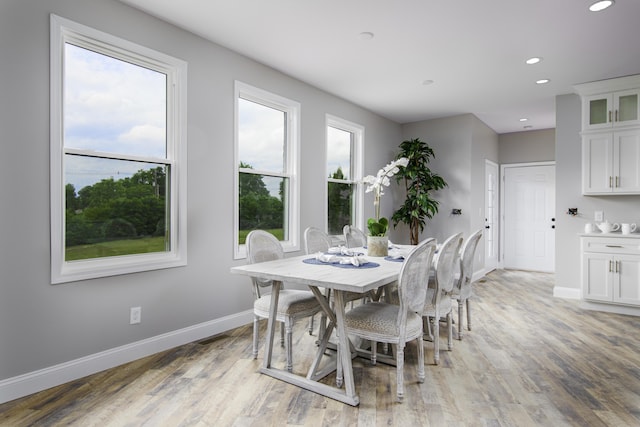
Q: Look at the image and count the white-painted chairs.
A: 6